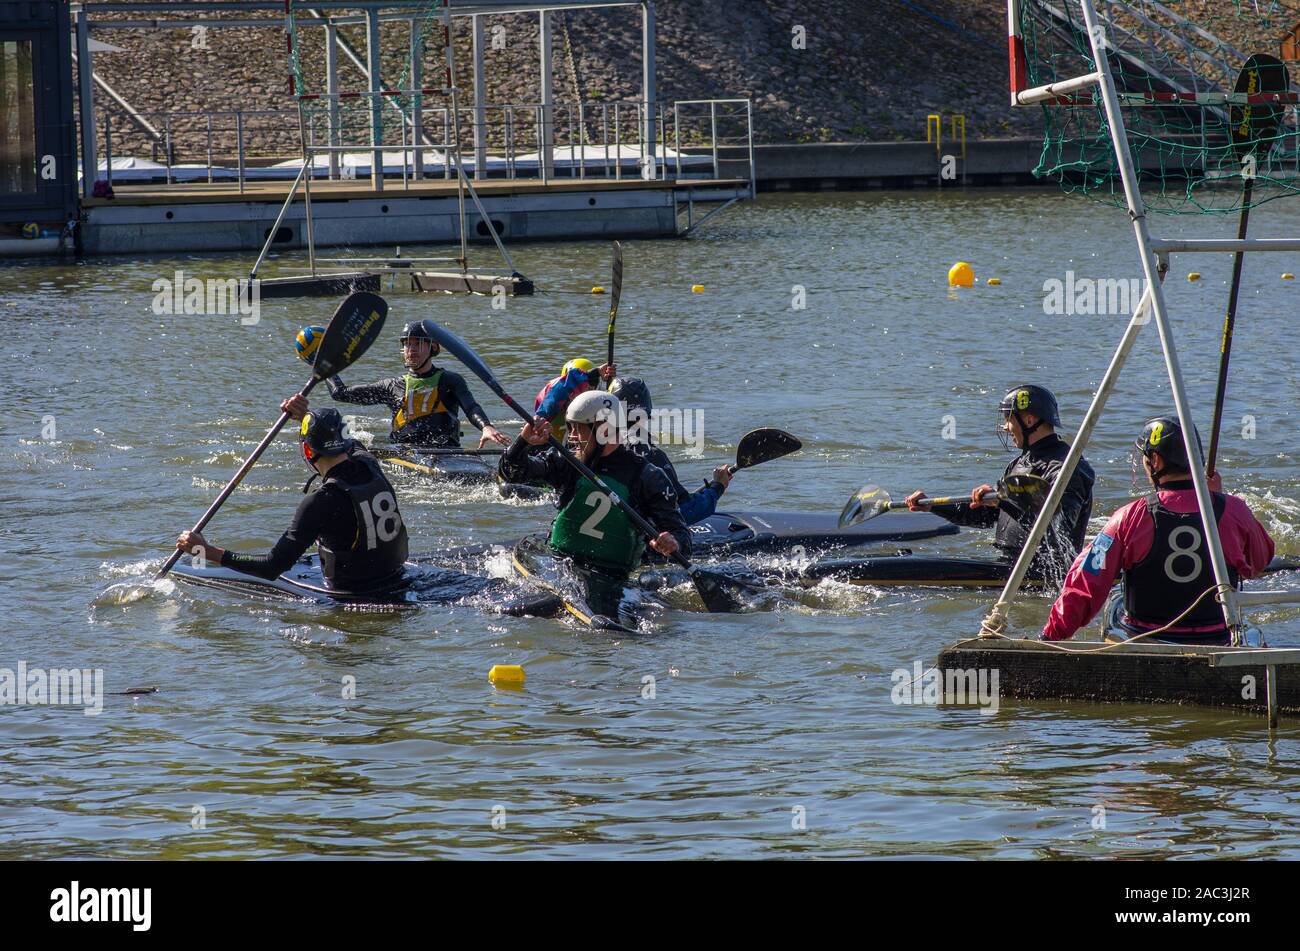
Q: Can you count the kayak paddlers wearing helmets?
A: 7